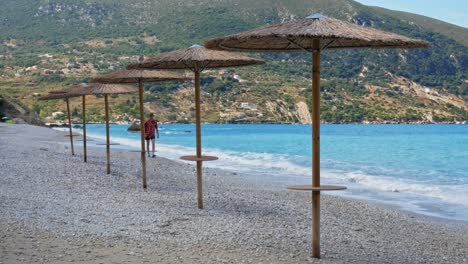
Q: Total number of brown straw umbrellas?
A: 6